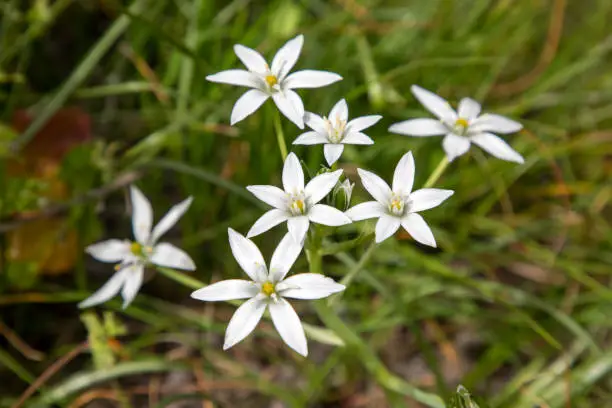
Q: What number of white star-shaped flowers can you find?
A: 7